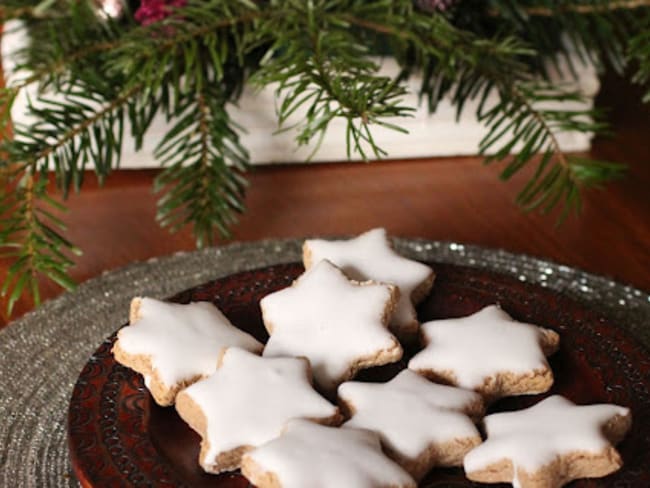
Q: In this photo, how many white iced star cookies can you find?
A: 8